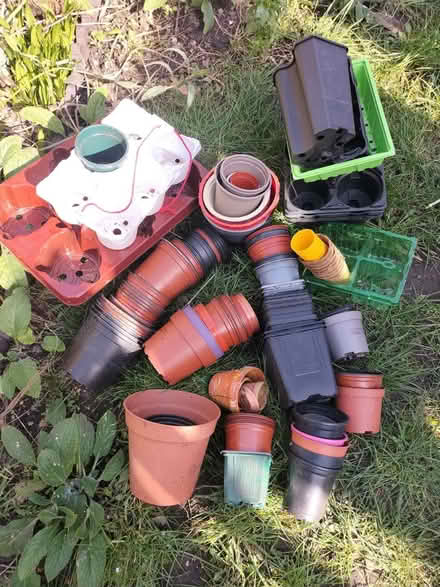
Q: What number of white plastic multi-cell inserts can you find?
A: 1